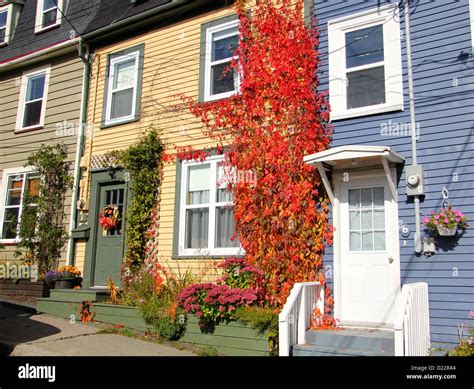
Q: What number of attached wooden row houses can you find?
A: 3